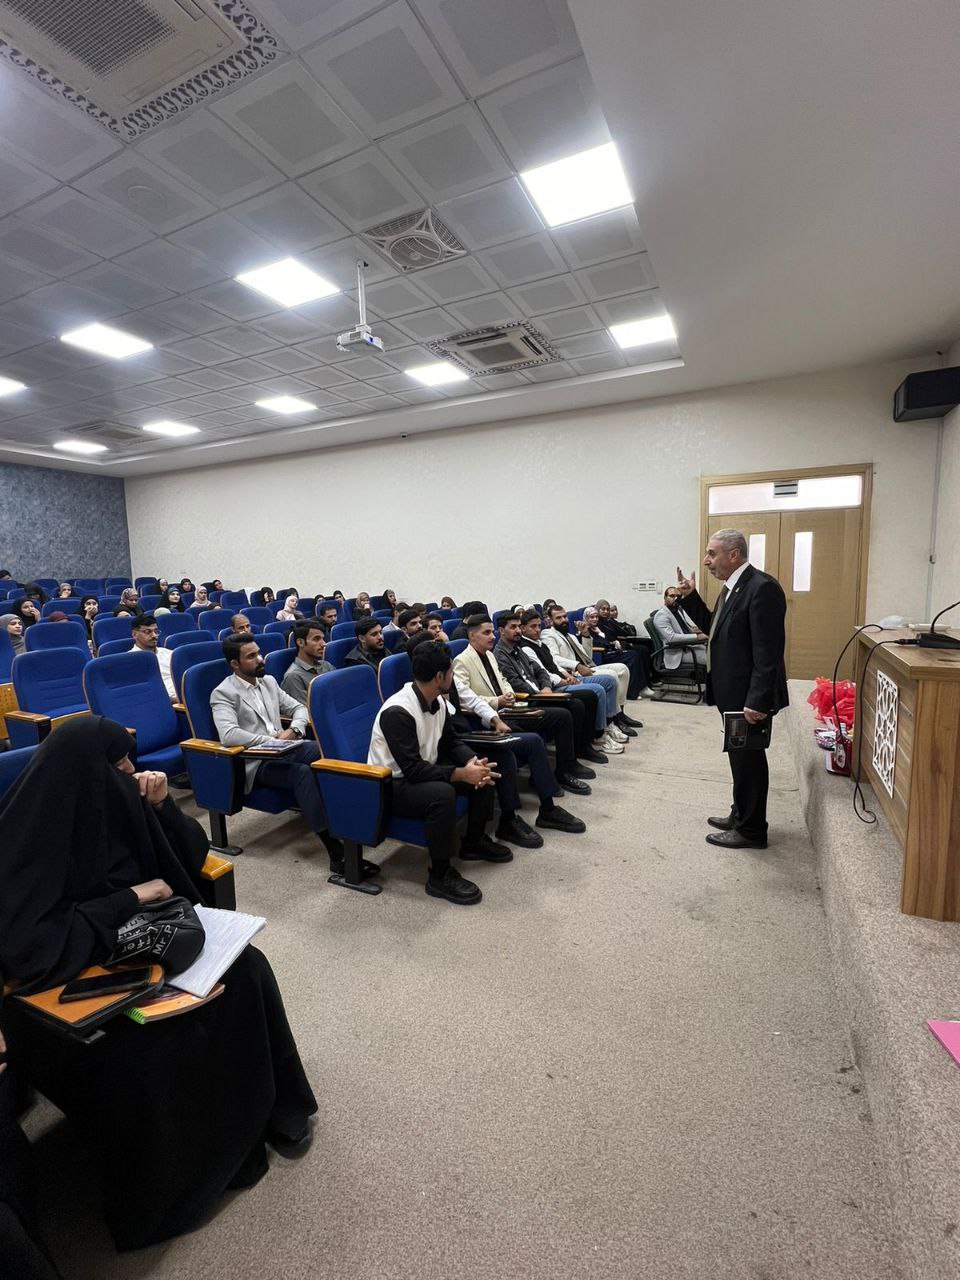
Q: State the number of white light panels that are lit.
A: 9